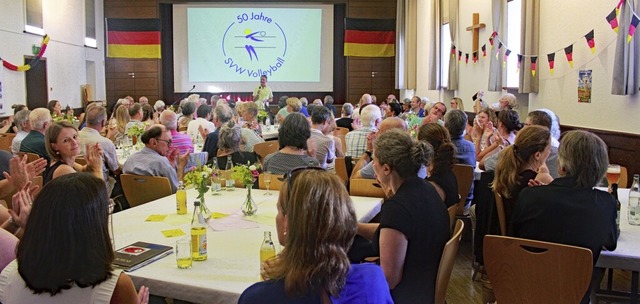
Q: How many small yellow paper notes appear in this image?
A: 3